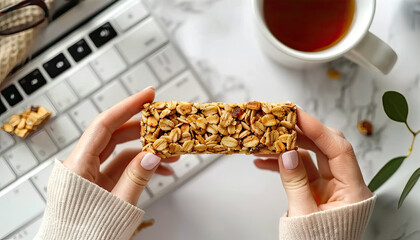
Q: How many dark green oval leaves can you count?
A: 3